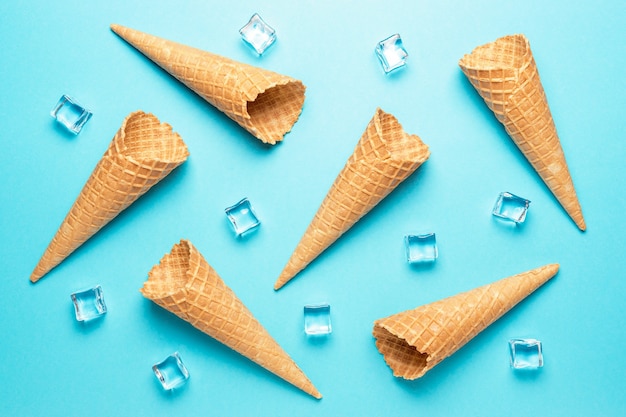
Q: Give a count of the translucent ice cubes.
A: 10